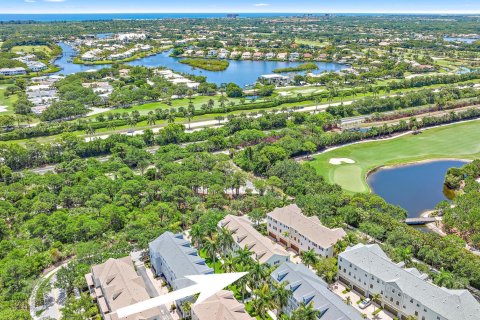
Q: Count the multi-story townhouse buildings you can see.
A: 7